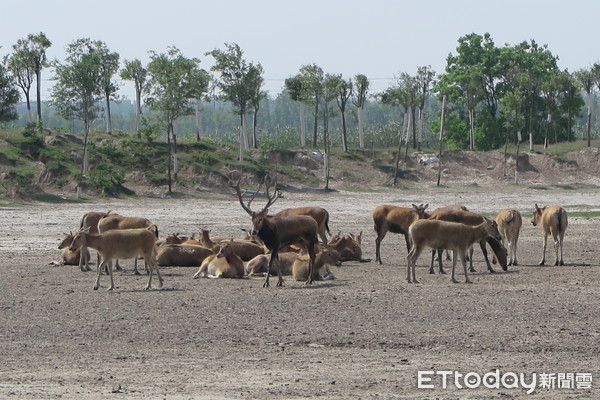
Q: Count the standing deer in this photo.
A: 11